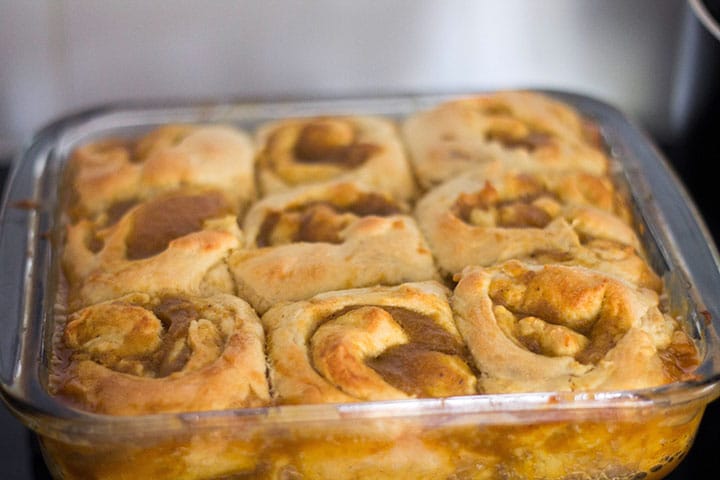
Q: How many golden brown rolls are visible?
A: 9